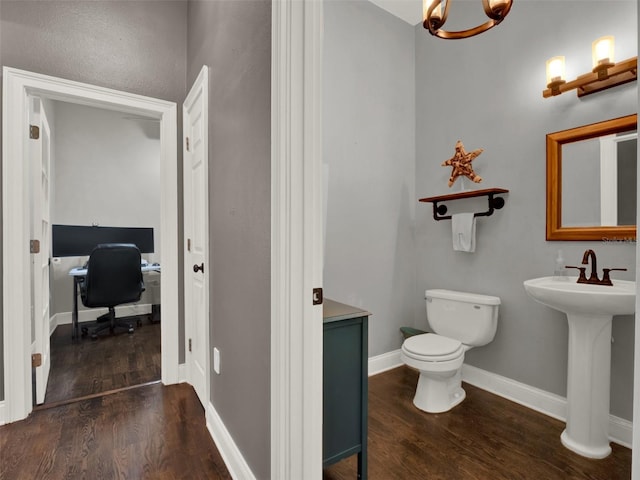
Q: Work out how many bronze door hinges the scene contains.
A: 6